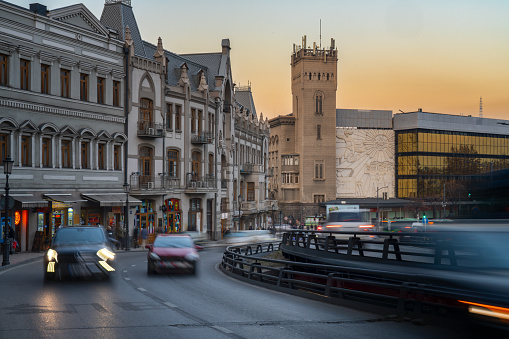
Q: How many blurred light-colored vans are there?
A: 1